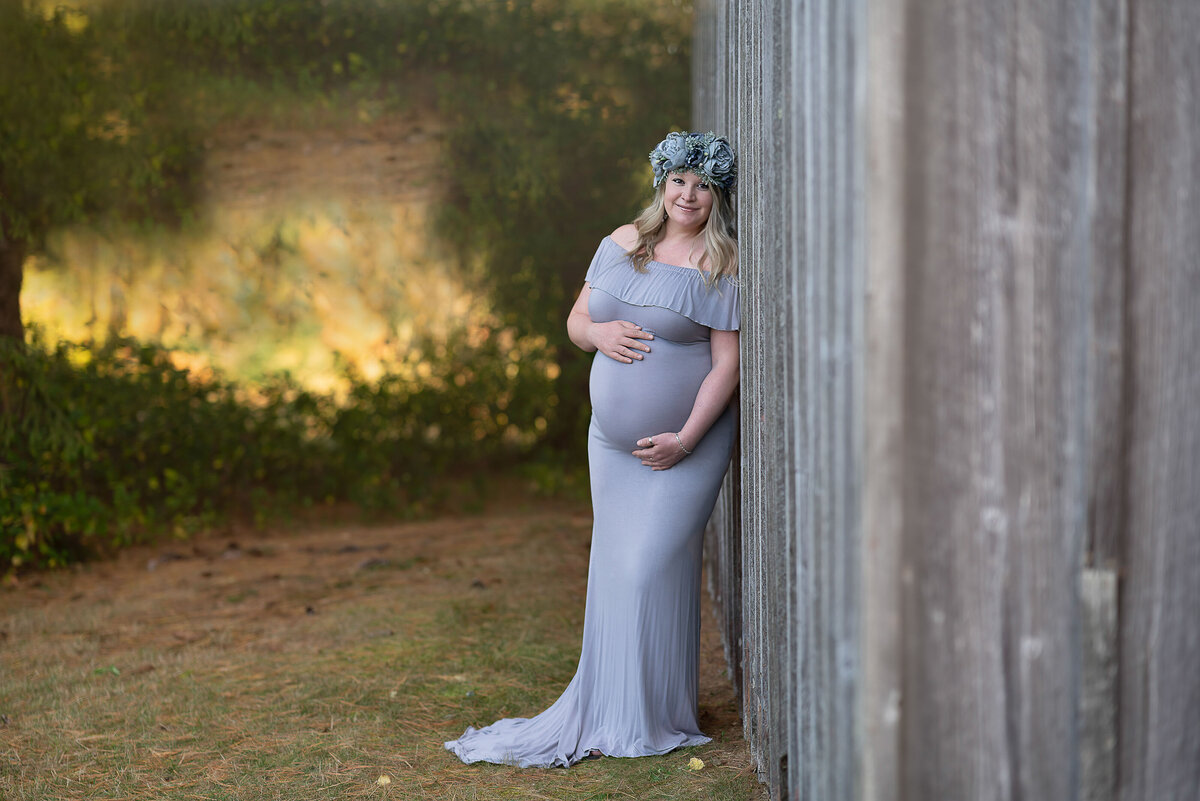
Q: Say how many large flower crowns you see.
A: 1